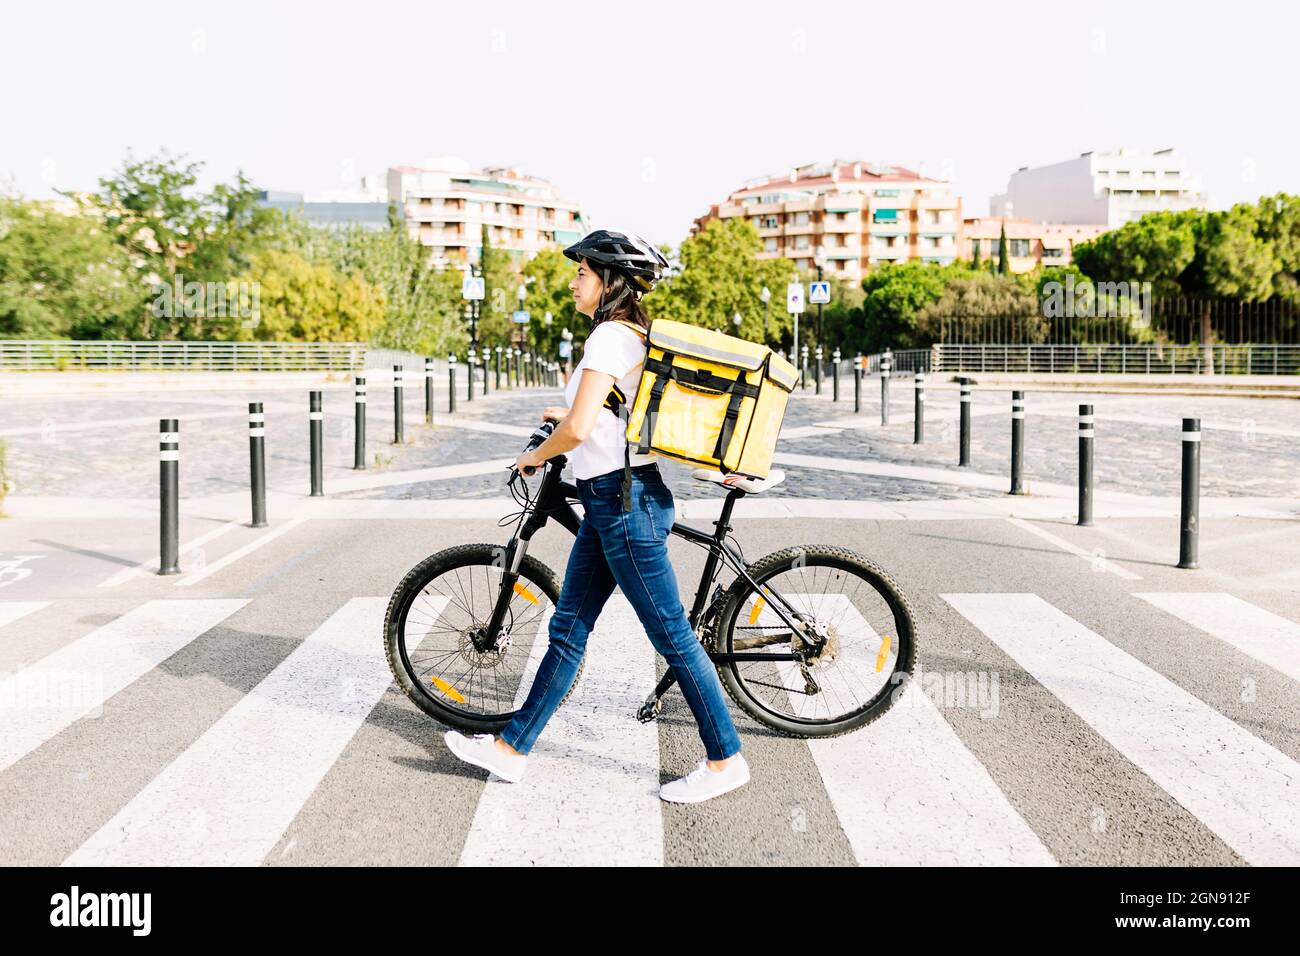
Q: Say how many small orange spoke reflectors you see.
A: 4